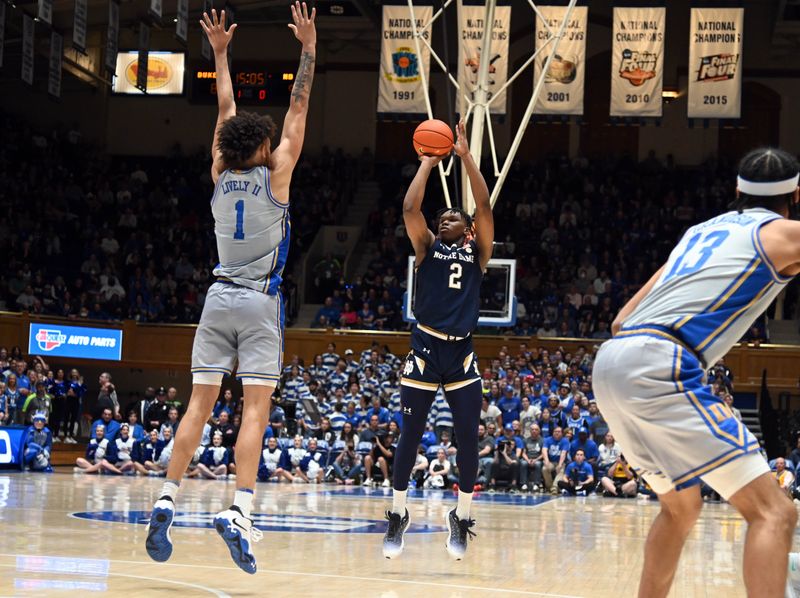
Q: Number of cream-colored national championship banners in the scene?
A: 5